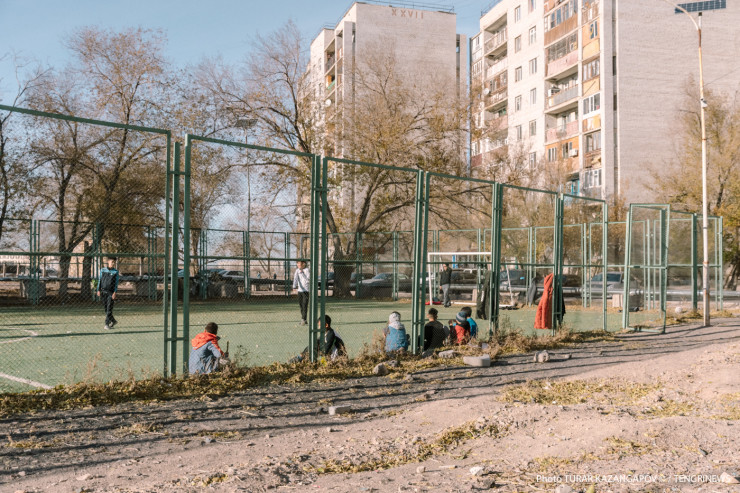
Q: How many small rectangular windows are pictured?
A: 11